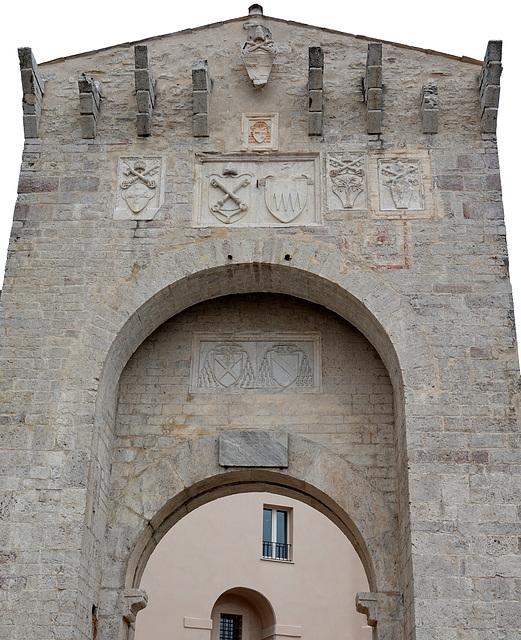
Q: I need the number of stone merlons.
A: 8